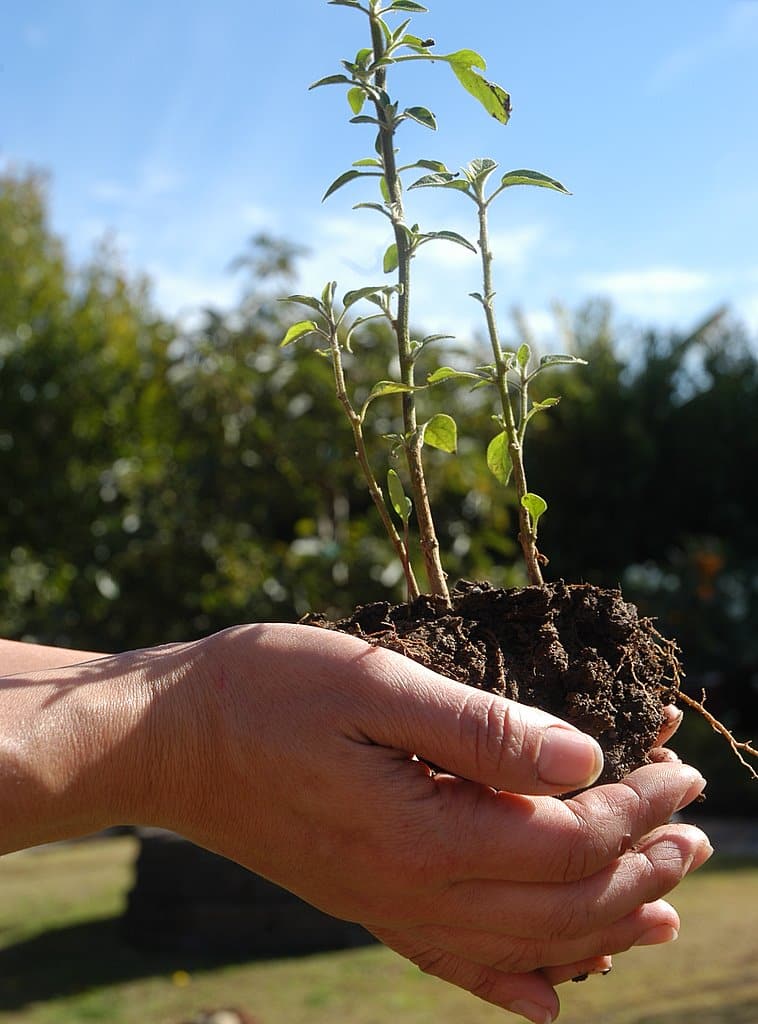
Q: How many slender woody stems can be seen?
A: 3